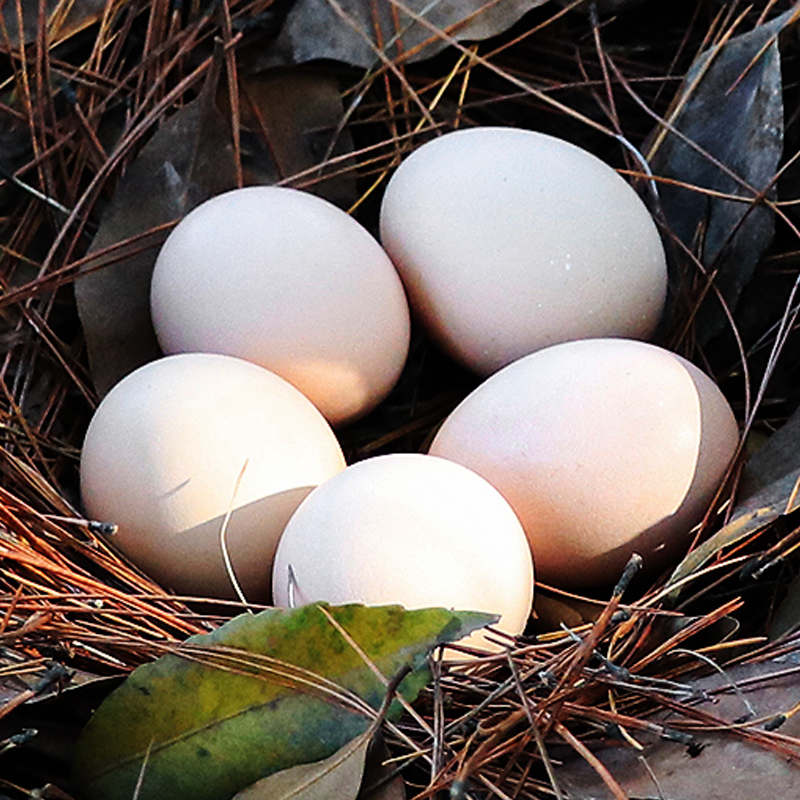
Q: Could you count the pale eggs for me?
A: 5